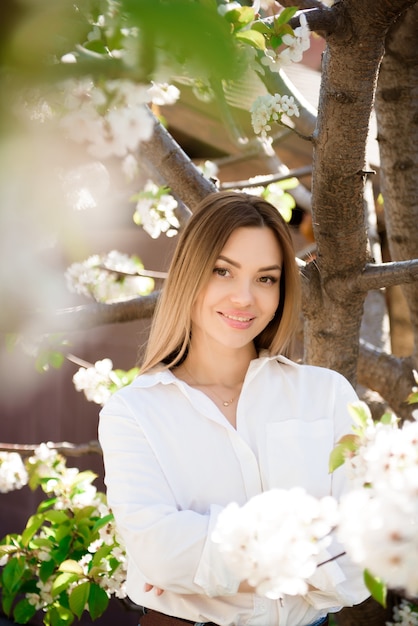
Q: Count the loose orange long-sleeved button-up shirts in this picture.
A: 0